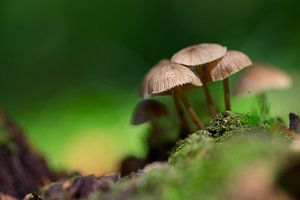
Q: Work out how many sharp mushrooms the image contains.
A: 3